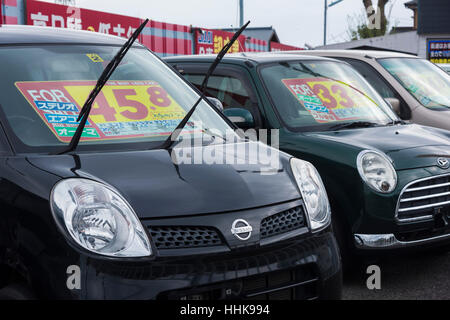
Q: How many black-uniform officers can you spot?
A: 0